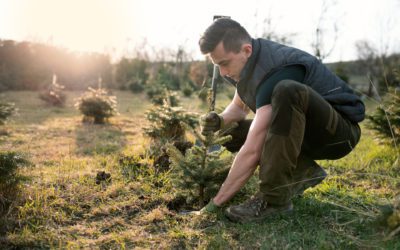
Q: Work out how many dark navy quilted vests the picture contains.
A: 1